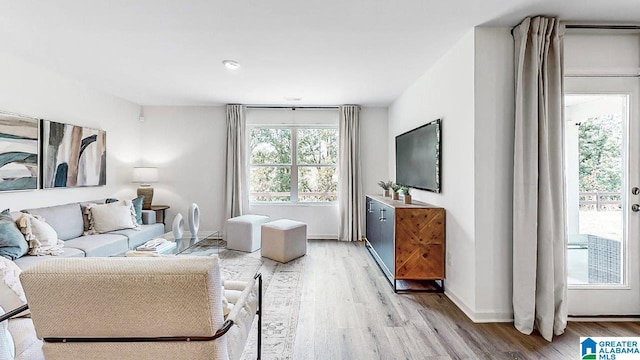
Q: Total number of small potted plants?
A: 3